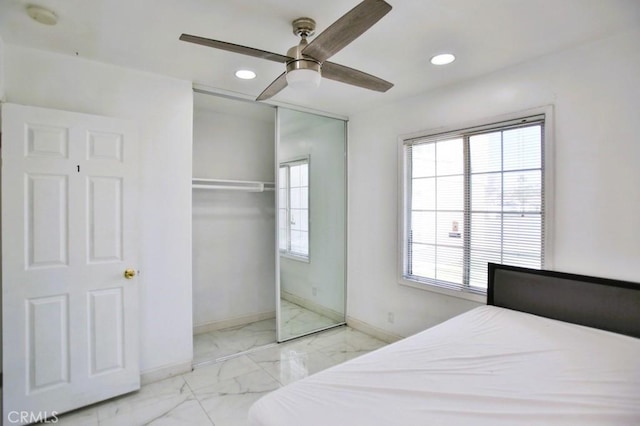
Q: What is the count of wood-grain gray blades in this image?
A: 4